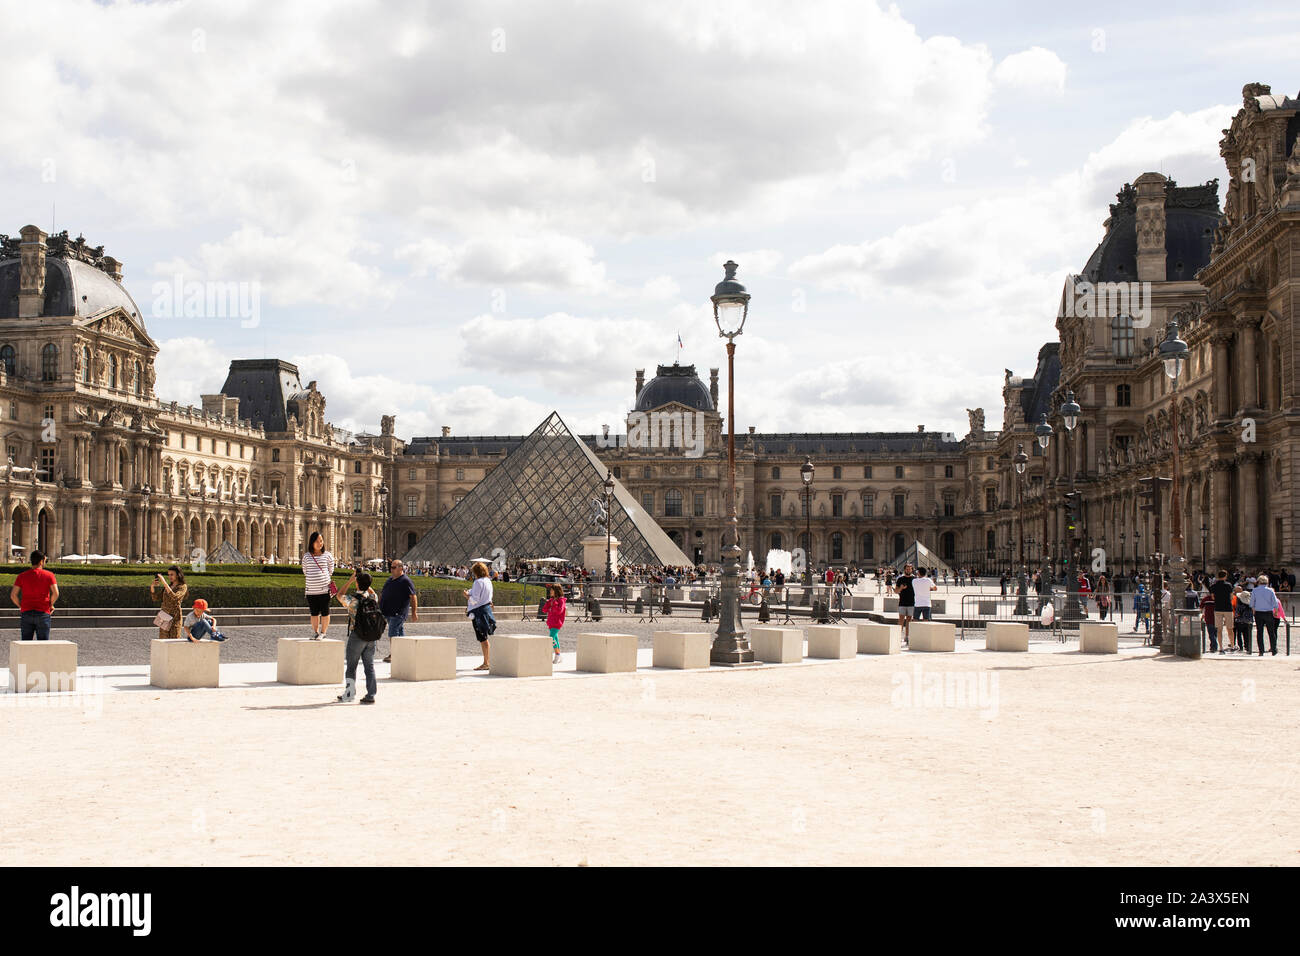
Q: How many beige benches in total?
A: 13